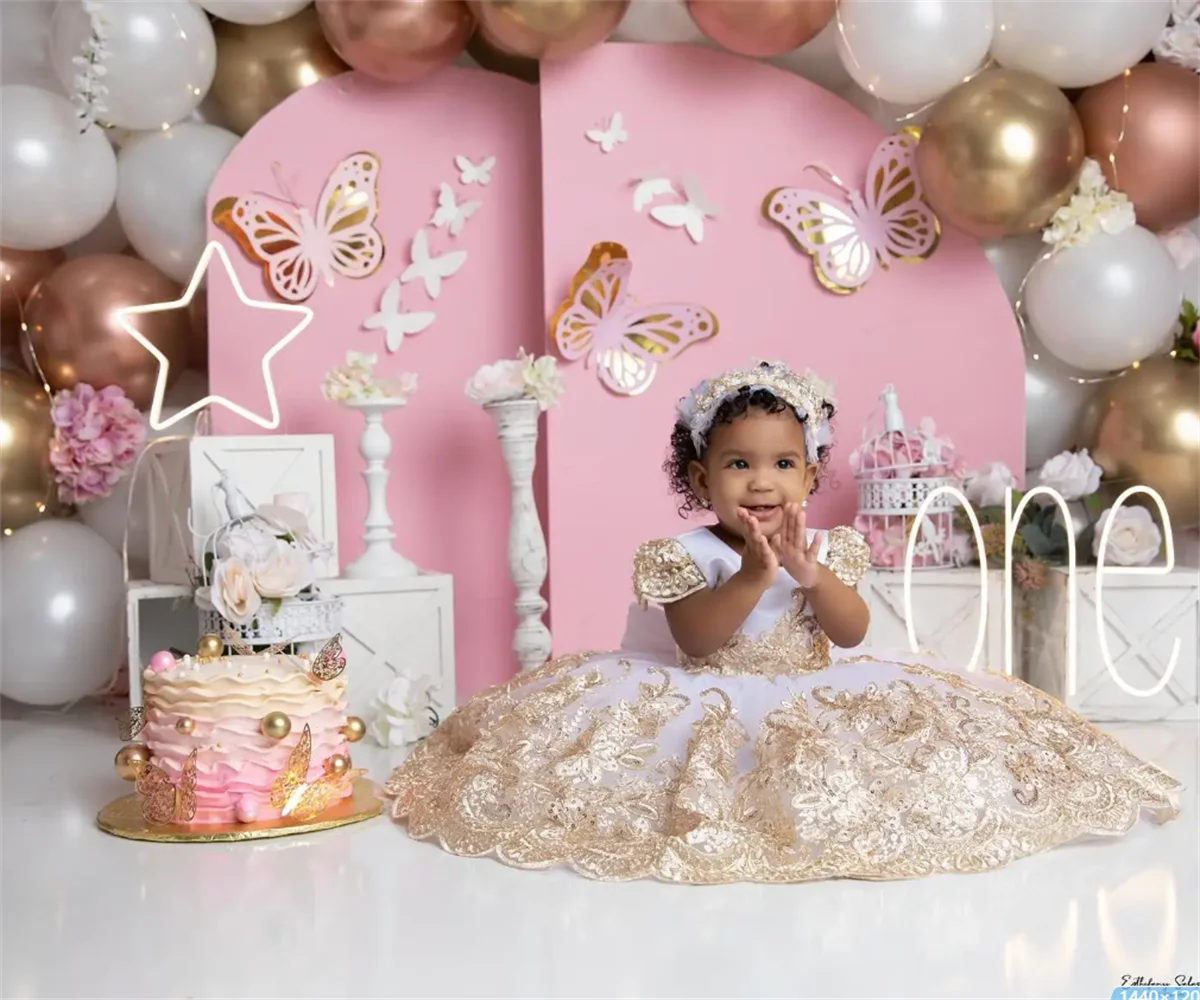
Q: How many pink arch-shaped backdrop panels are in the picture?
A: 2